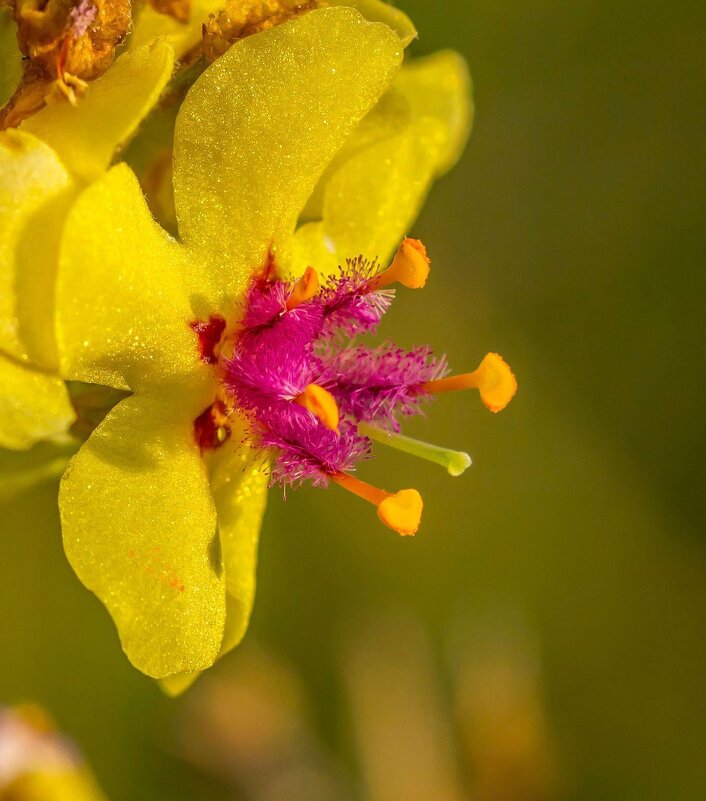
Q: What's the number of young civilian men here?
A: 0